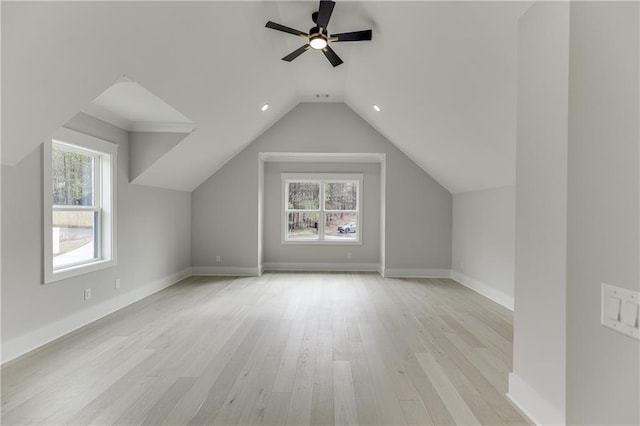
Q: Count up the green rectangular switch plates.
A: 0